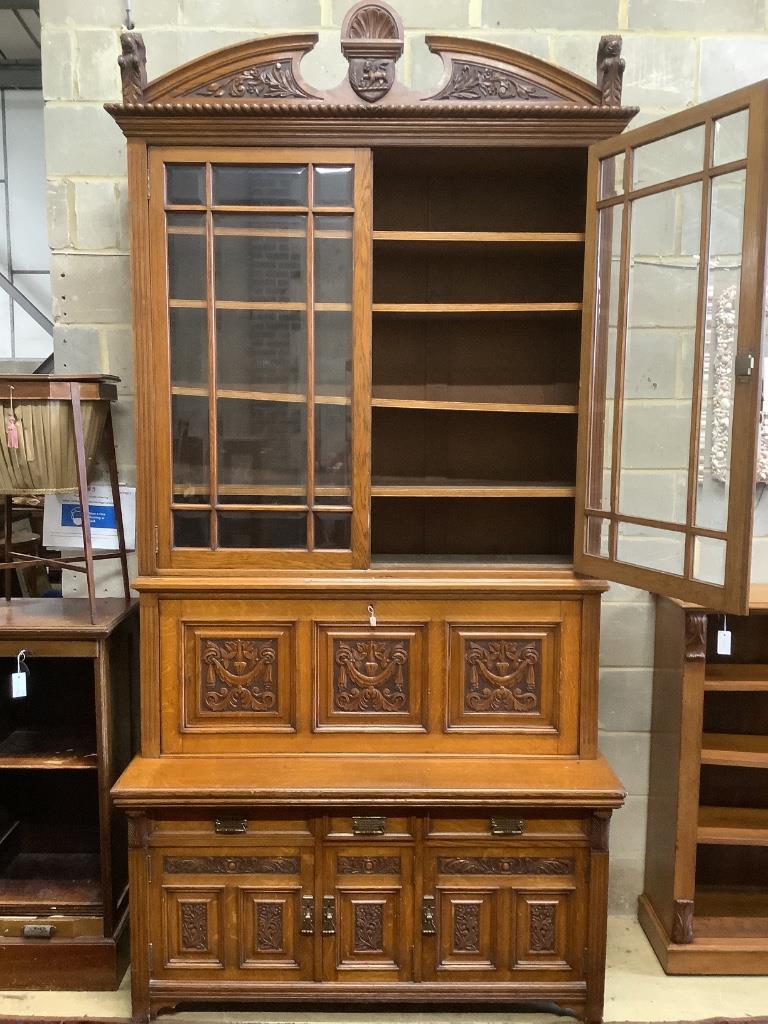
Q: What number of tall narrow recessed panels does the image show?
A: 5